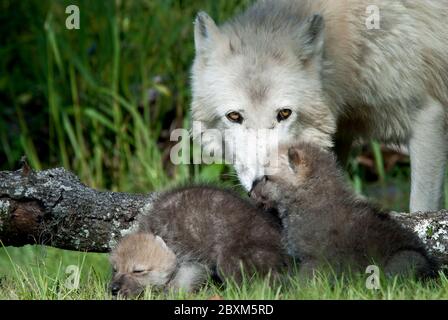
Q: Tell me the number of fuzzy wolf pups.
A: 2